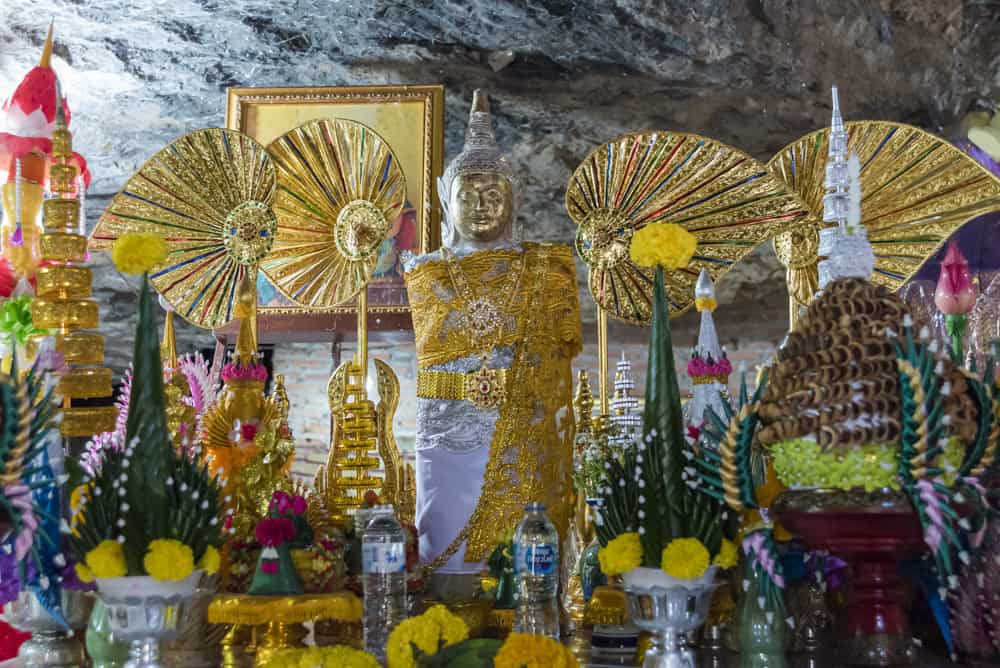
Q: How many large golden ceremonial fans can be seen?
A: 4